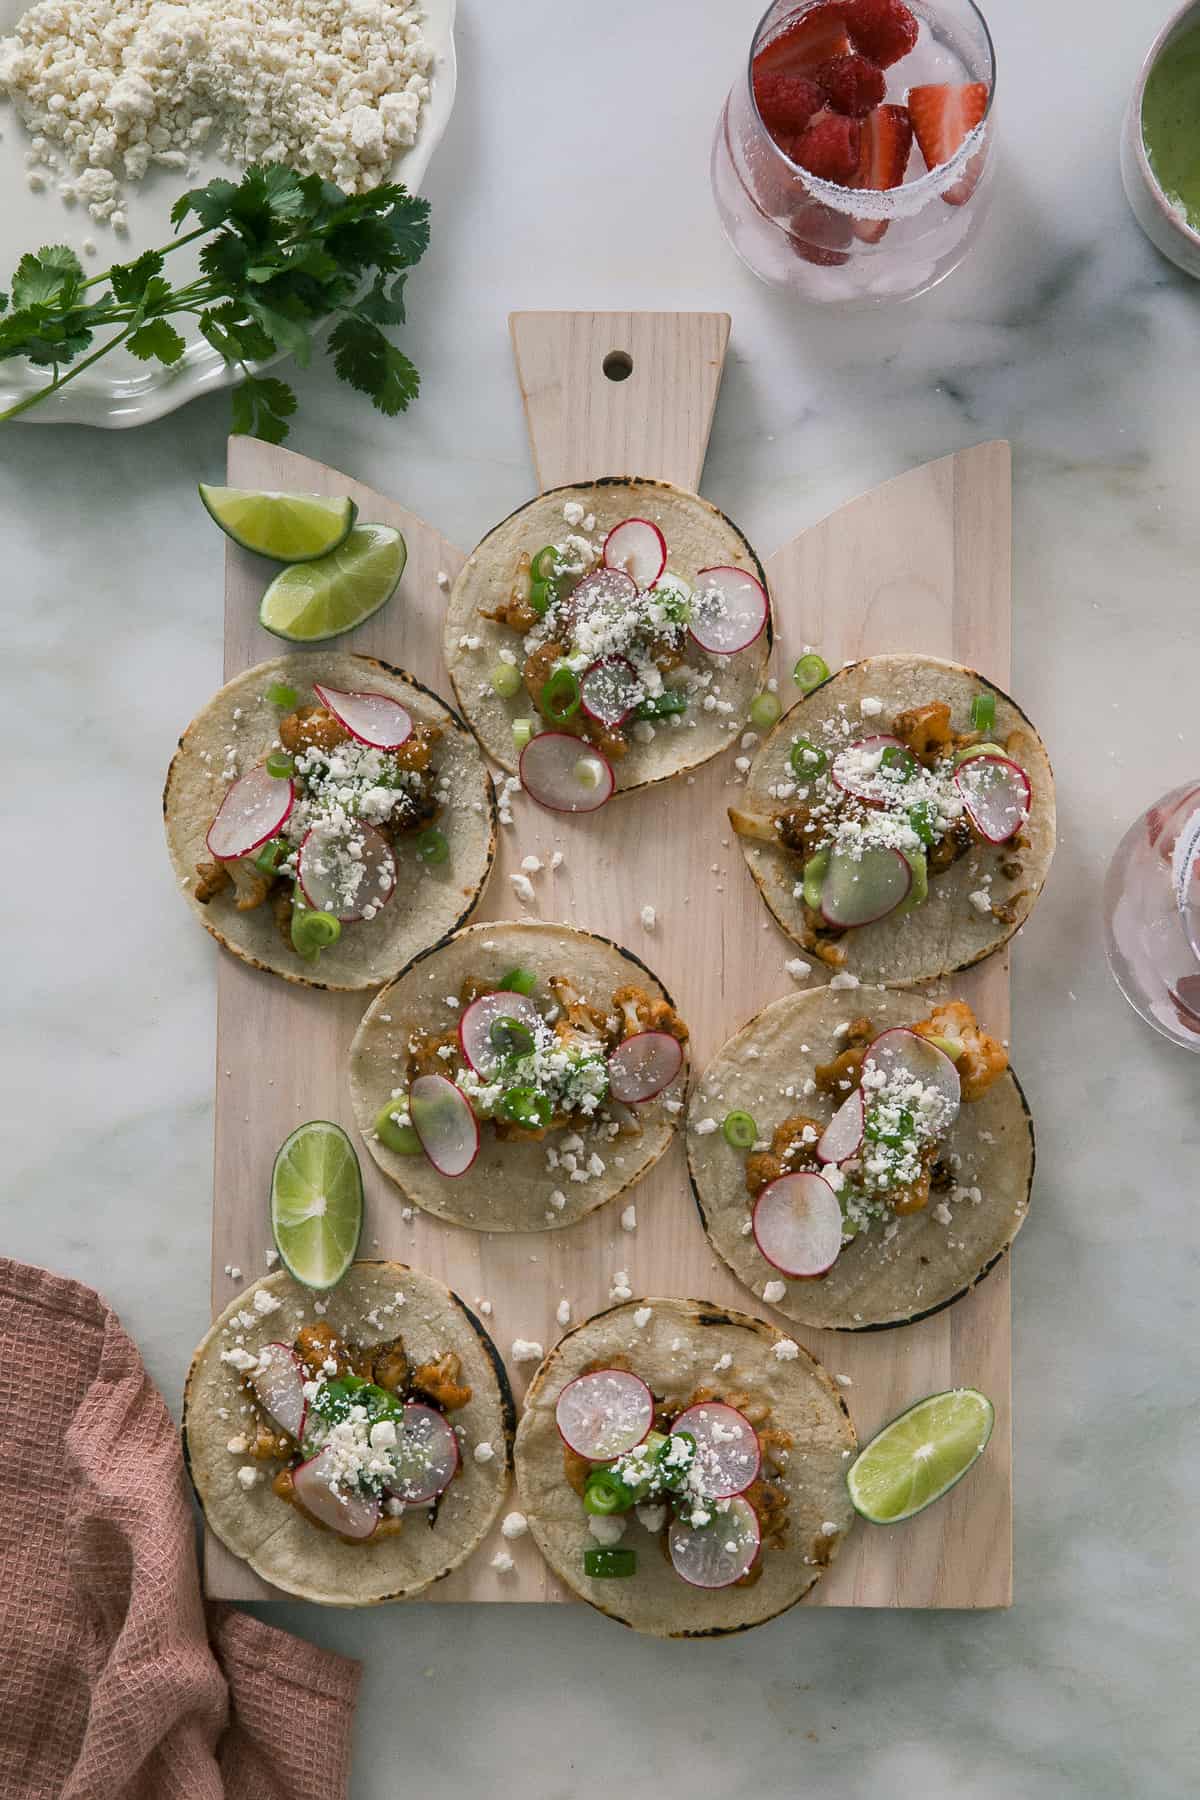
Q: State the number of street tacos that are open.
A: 7